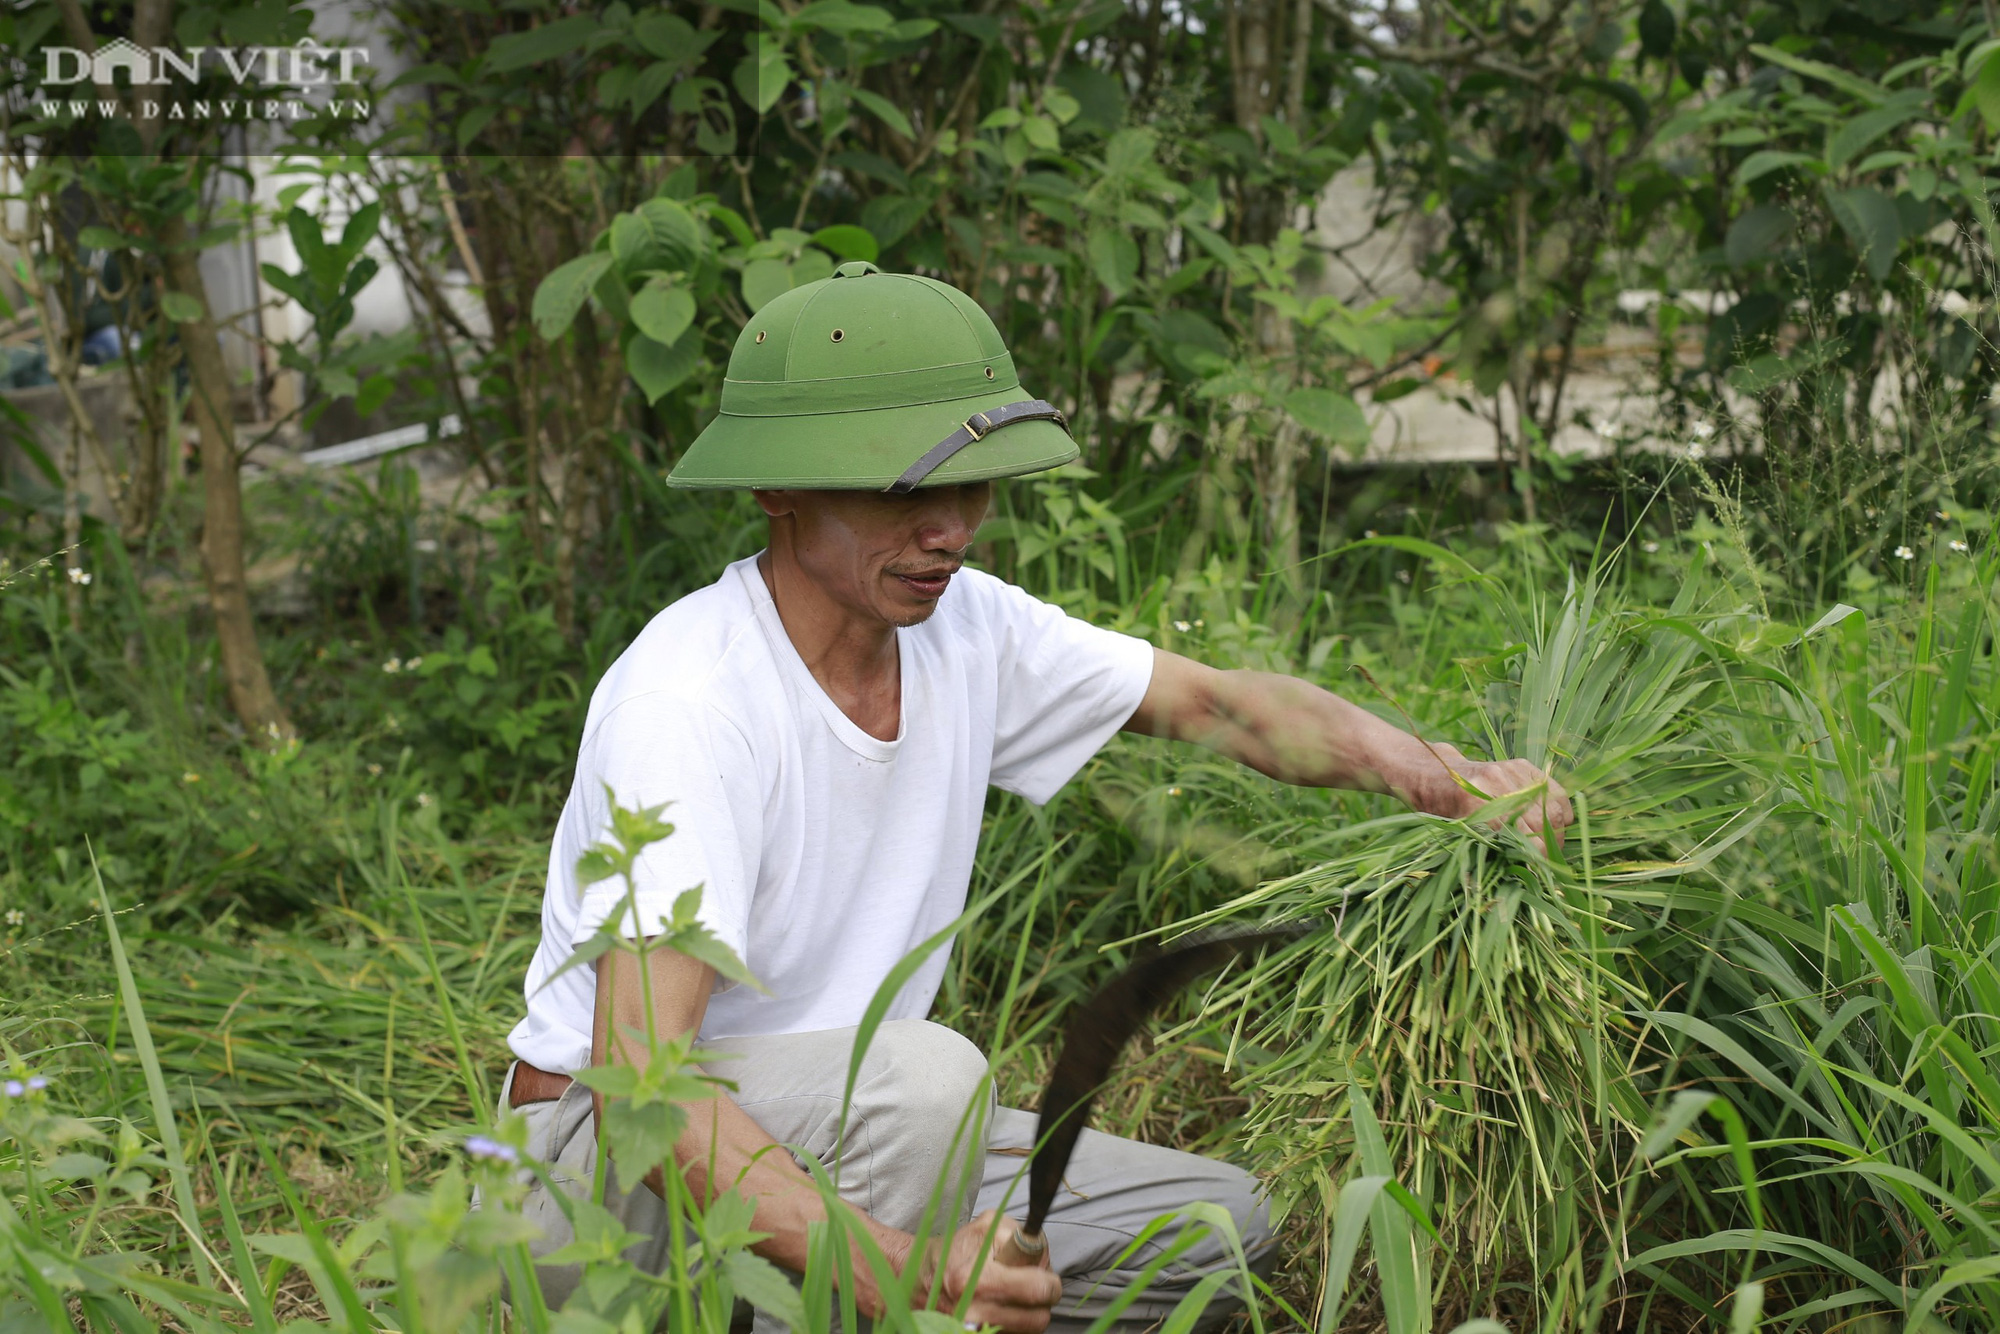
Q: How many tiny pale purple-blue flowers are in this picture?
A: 4